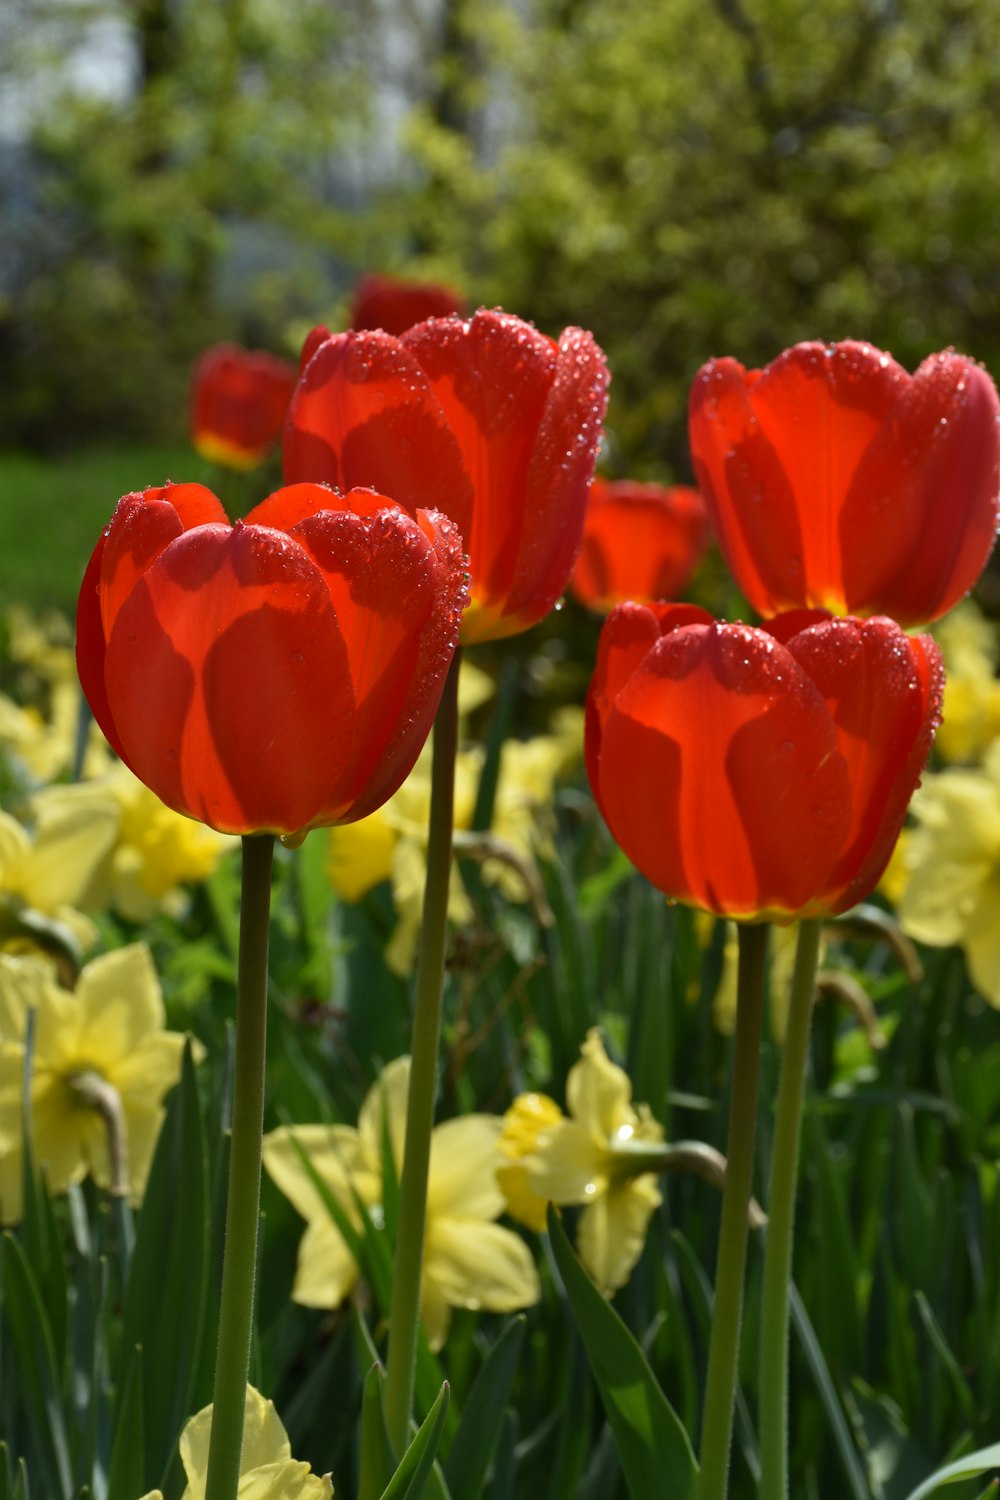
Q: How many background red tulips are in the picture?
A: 3